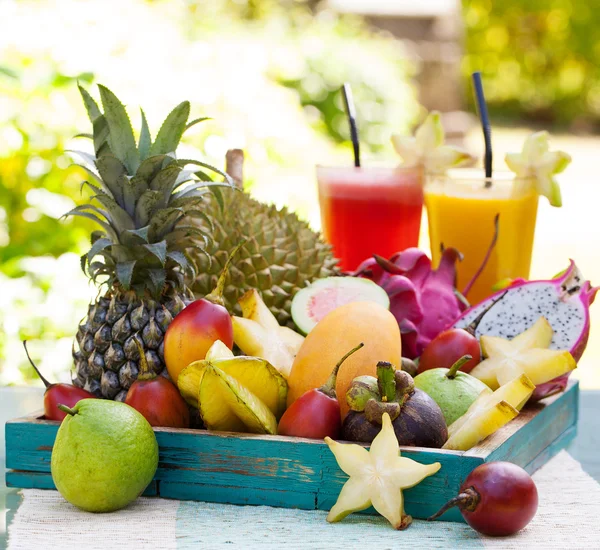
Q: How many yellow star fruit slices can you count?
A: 6